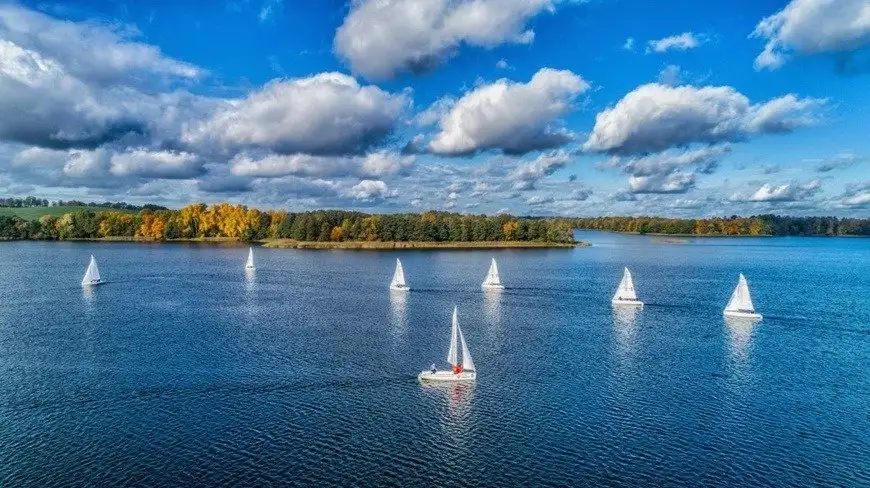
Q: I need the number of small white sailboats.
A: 7